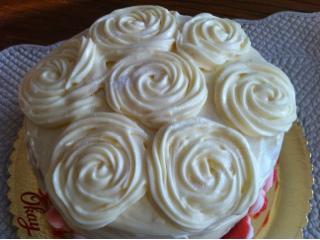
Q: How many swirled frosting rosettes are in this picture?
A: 7